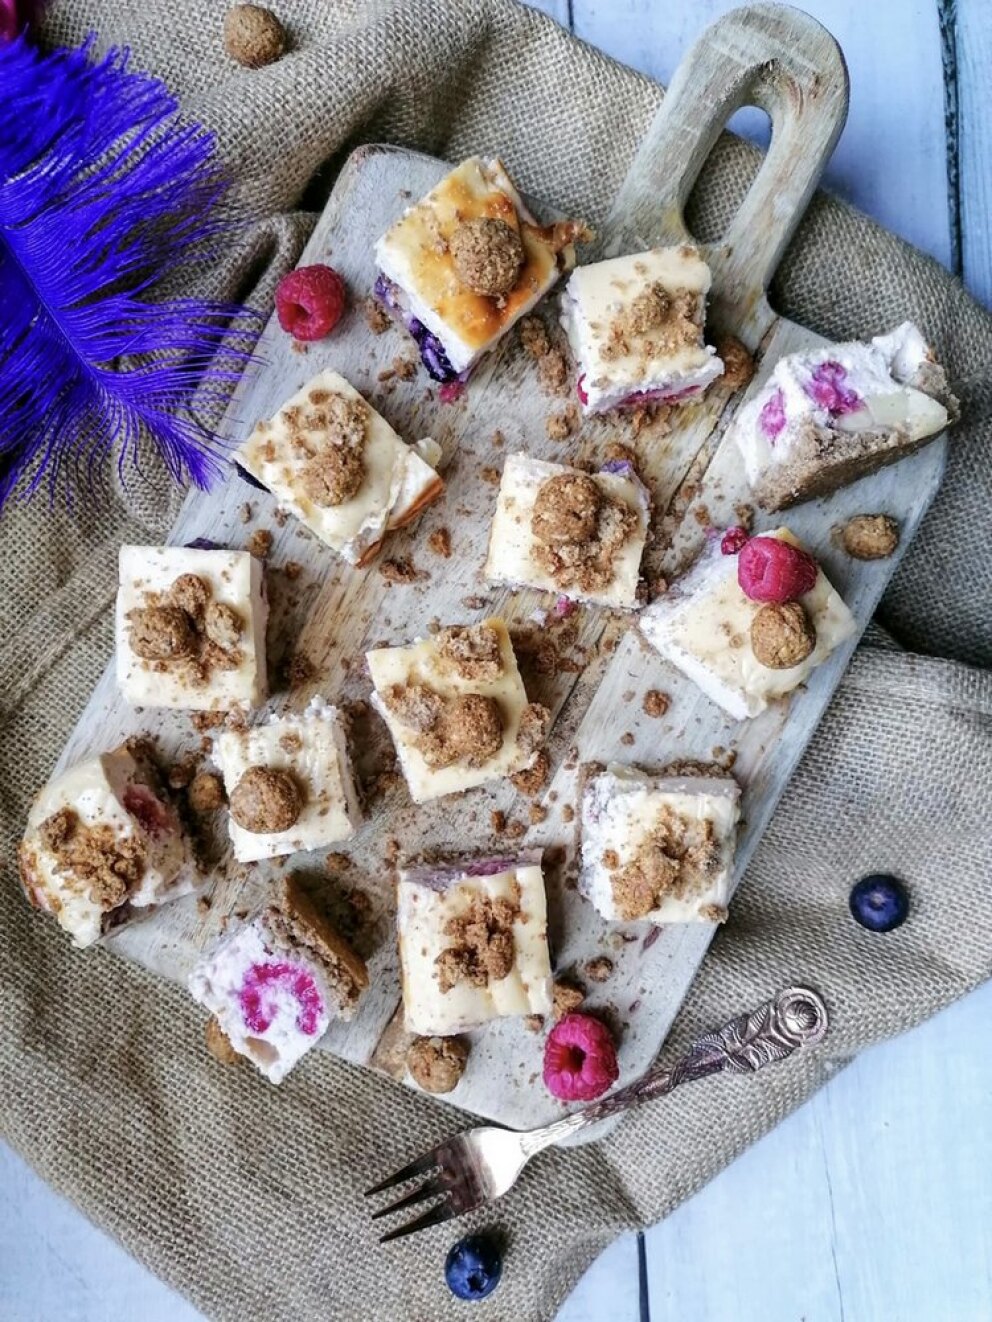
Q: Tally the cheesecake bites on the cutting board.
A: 13